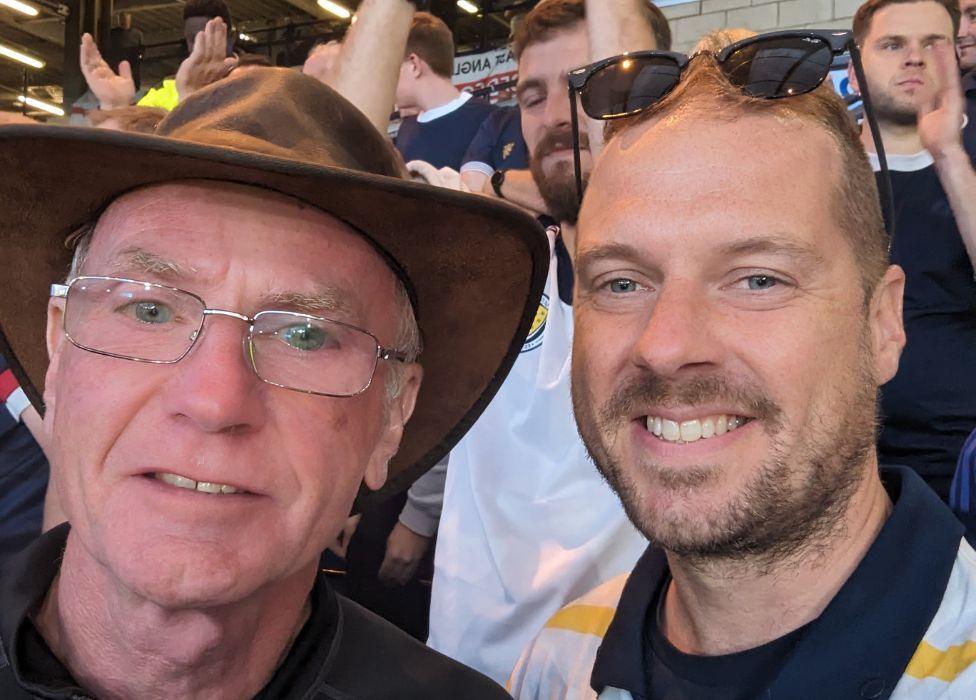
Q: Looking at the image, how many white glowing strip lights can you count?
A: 5